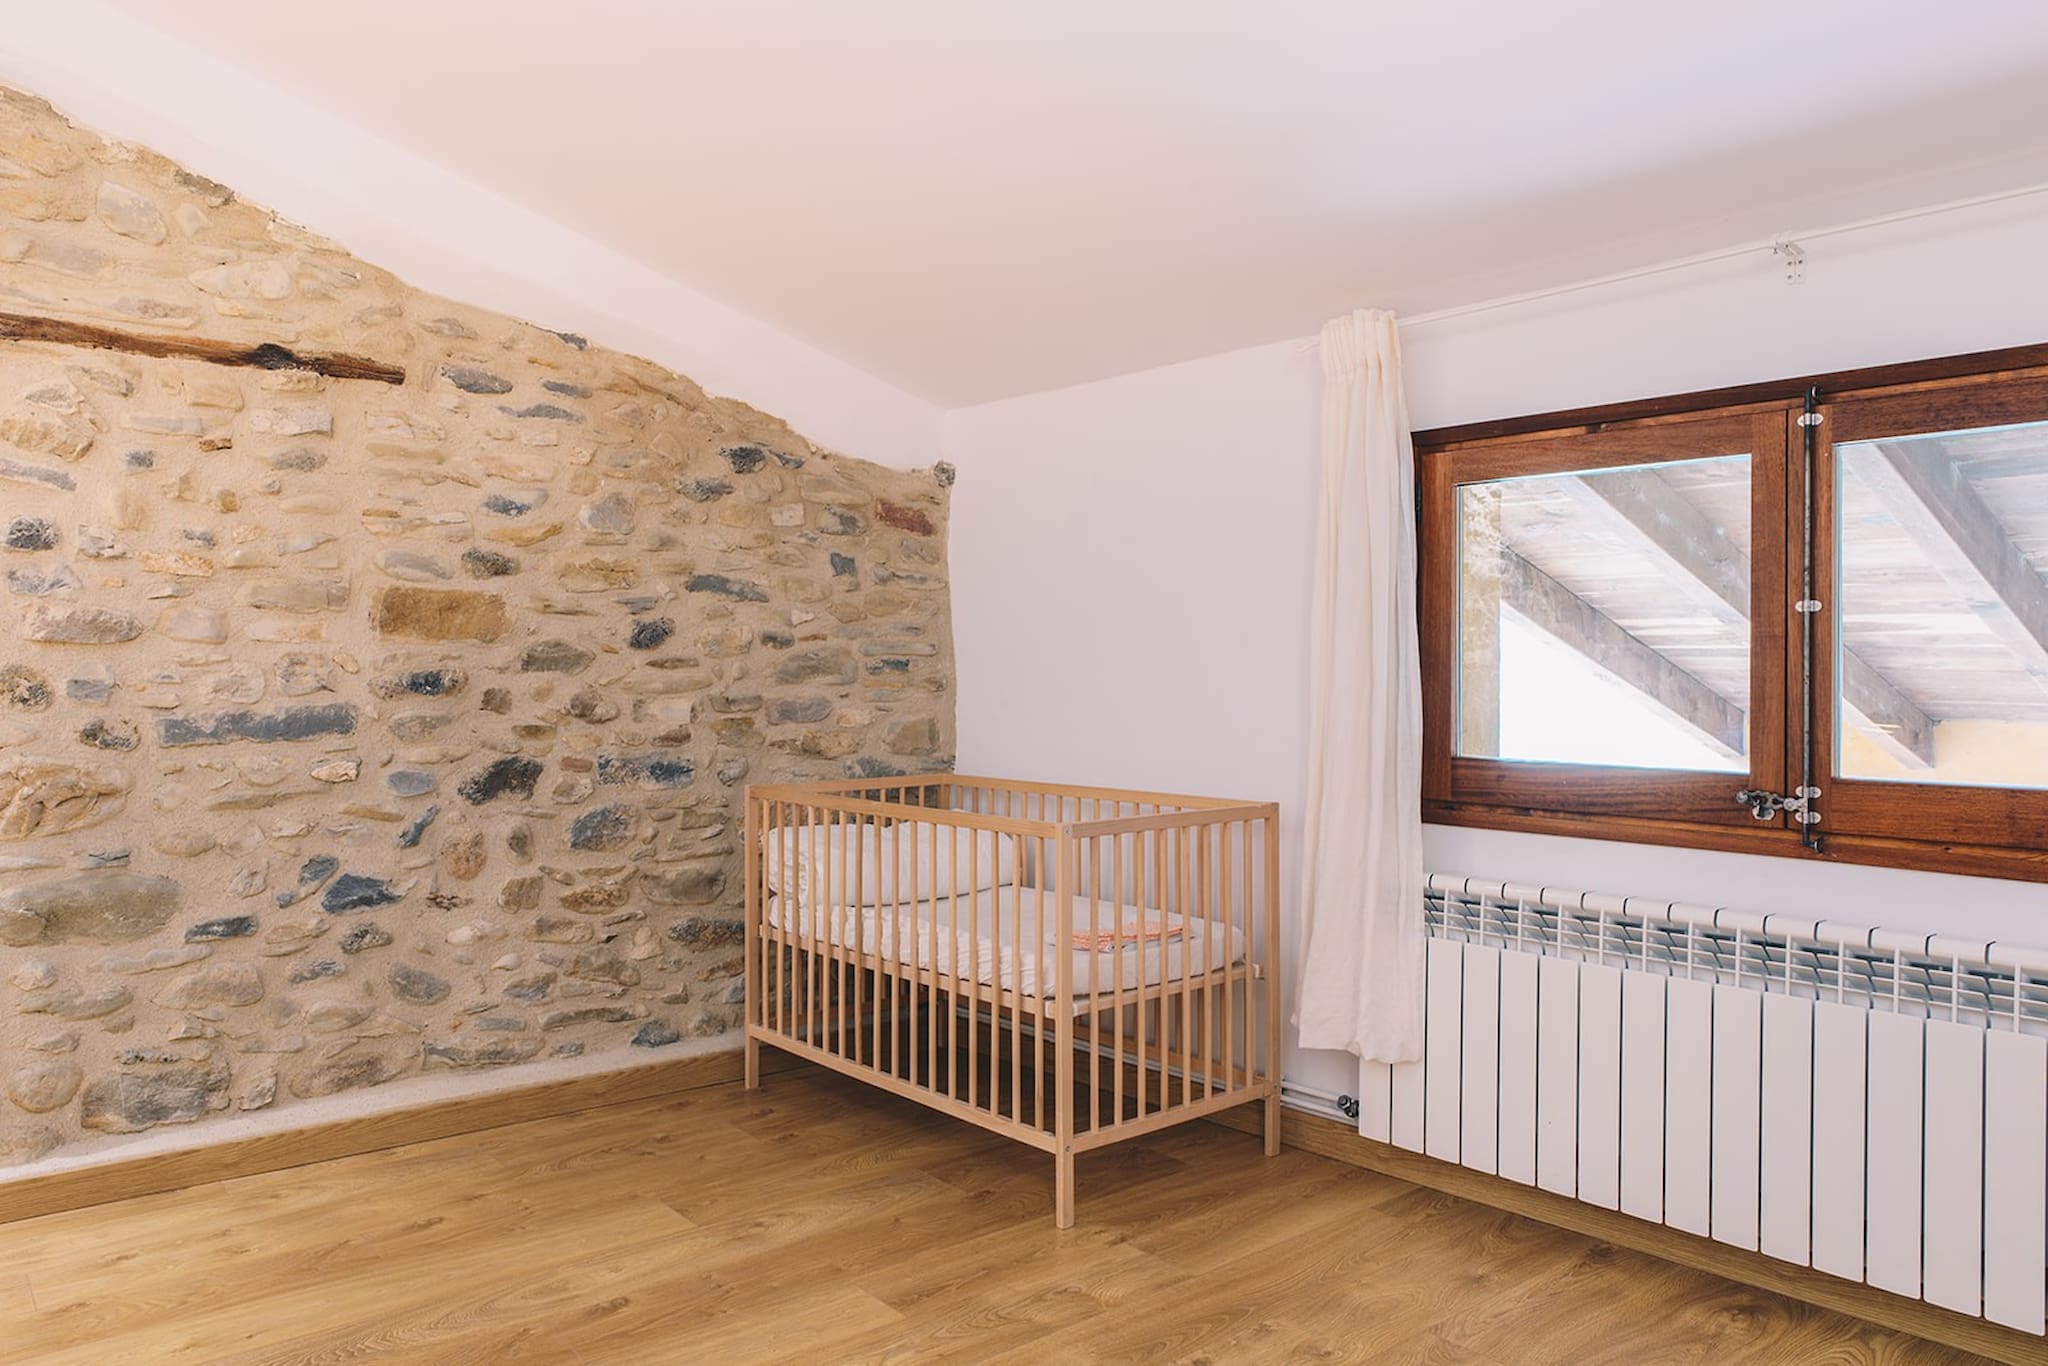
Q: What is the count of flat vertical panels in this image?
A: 15